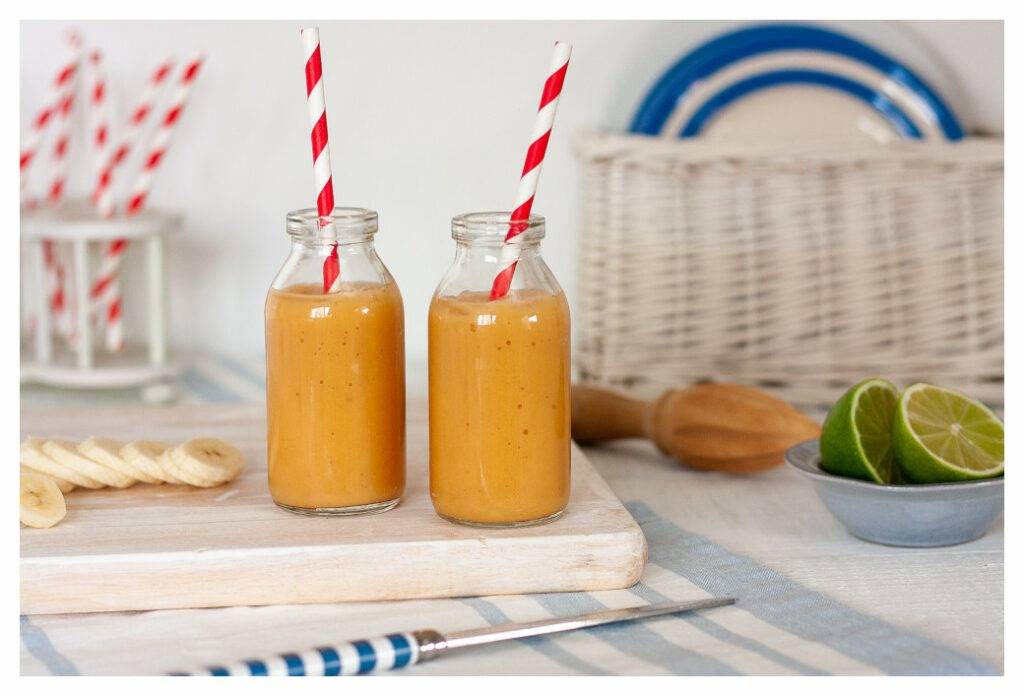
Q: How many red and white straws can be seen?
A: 7